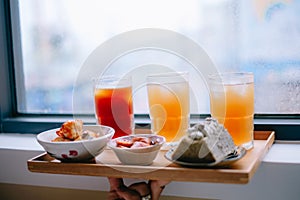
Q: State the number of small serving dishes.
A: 3